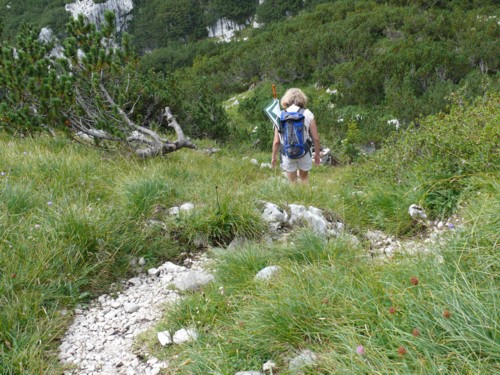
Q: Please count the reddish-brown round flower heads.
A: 5